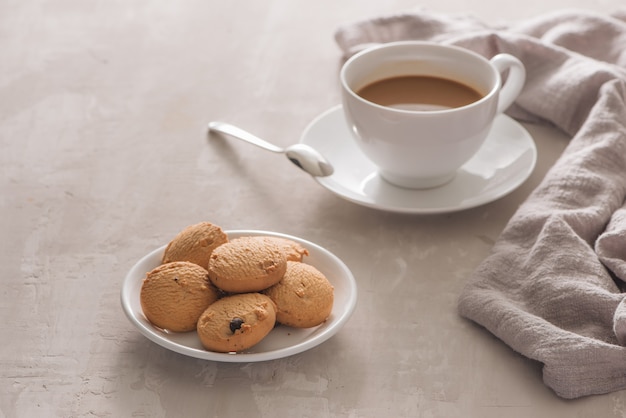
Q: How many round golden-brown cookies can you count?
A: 6